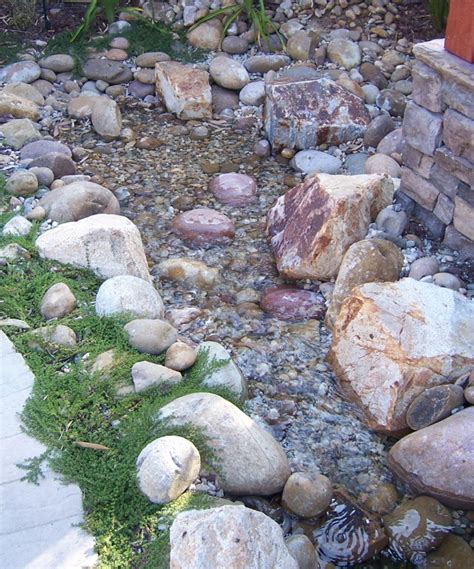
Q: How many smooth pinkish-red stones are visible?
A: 3